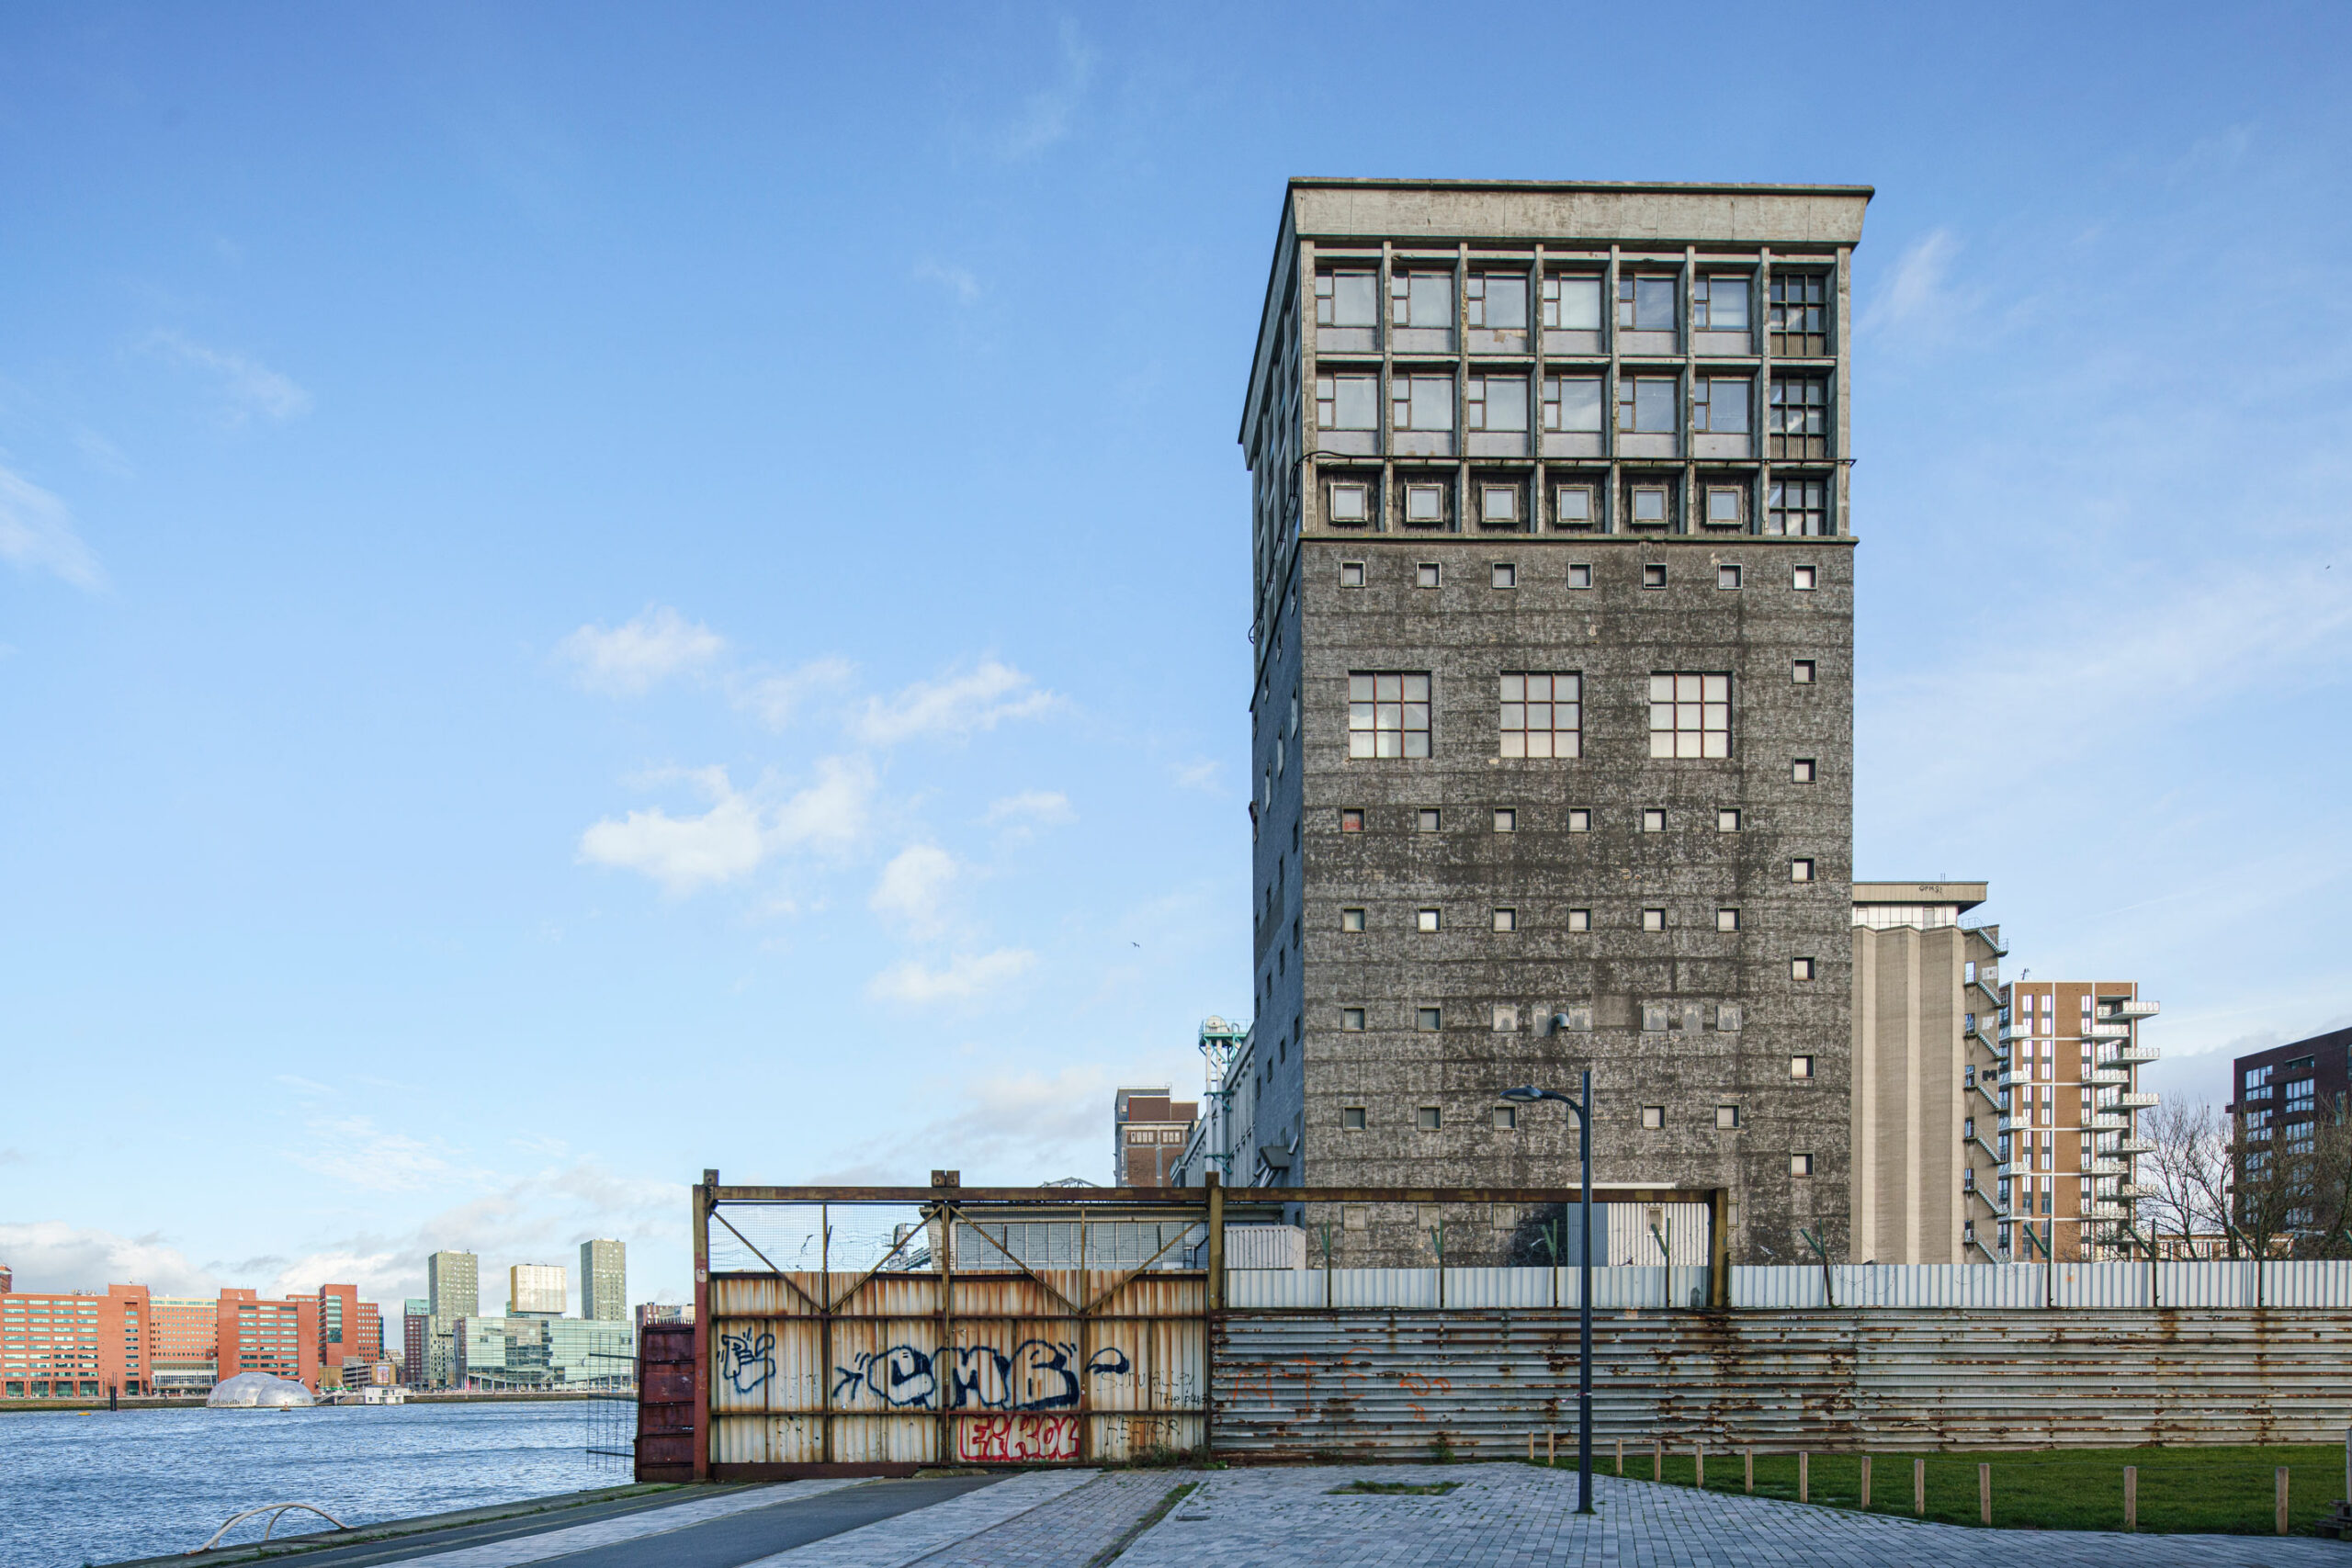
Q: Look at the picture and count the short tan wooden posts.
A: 12